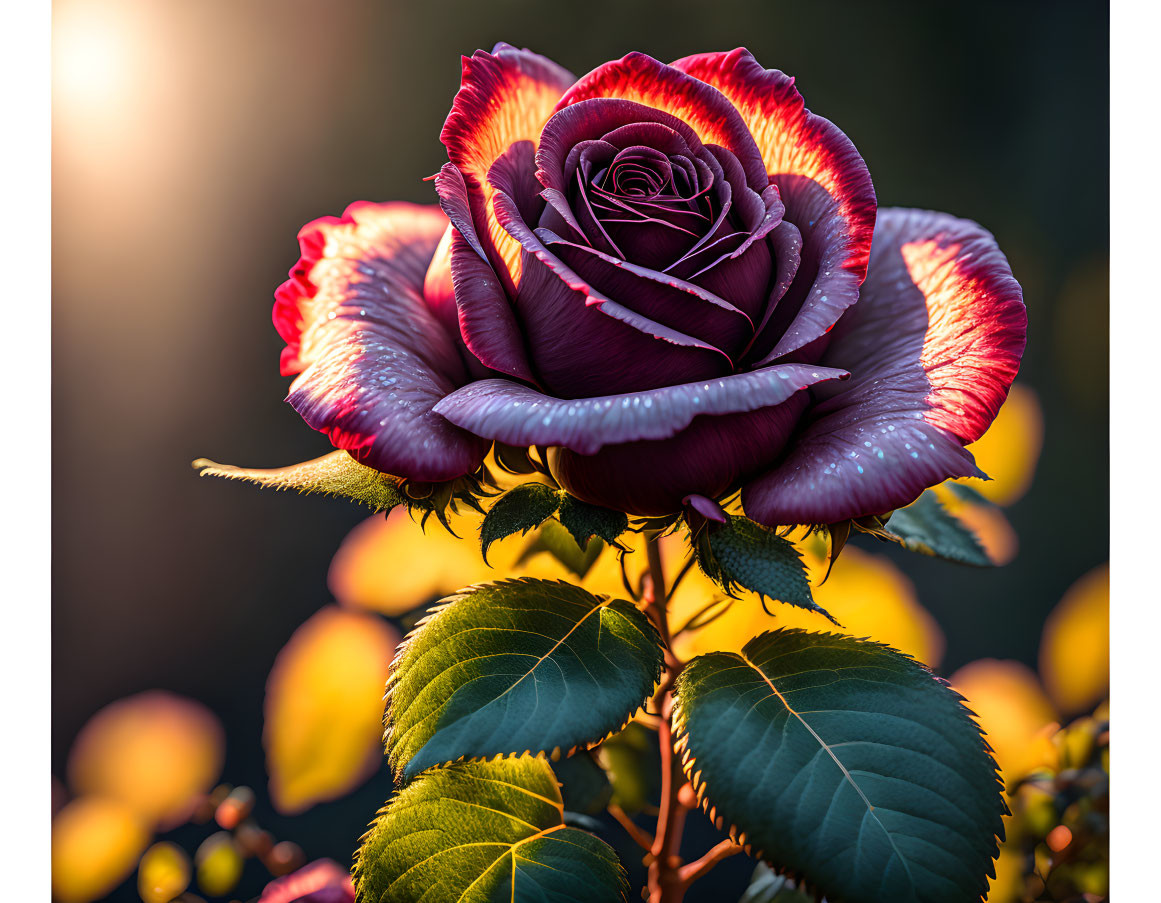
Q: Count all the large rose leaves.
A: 3